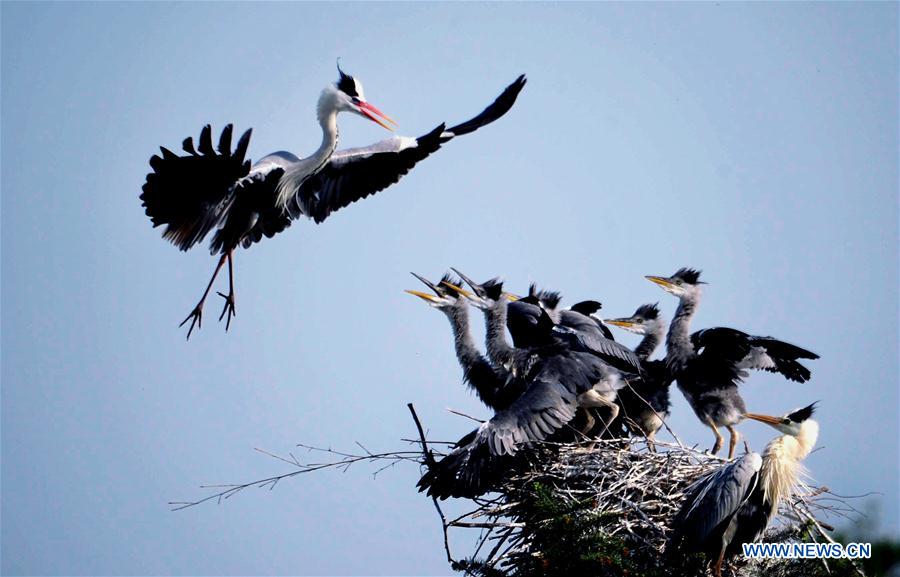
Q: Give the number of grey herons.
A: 7